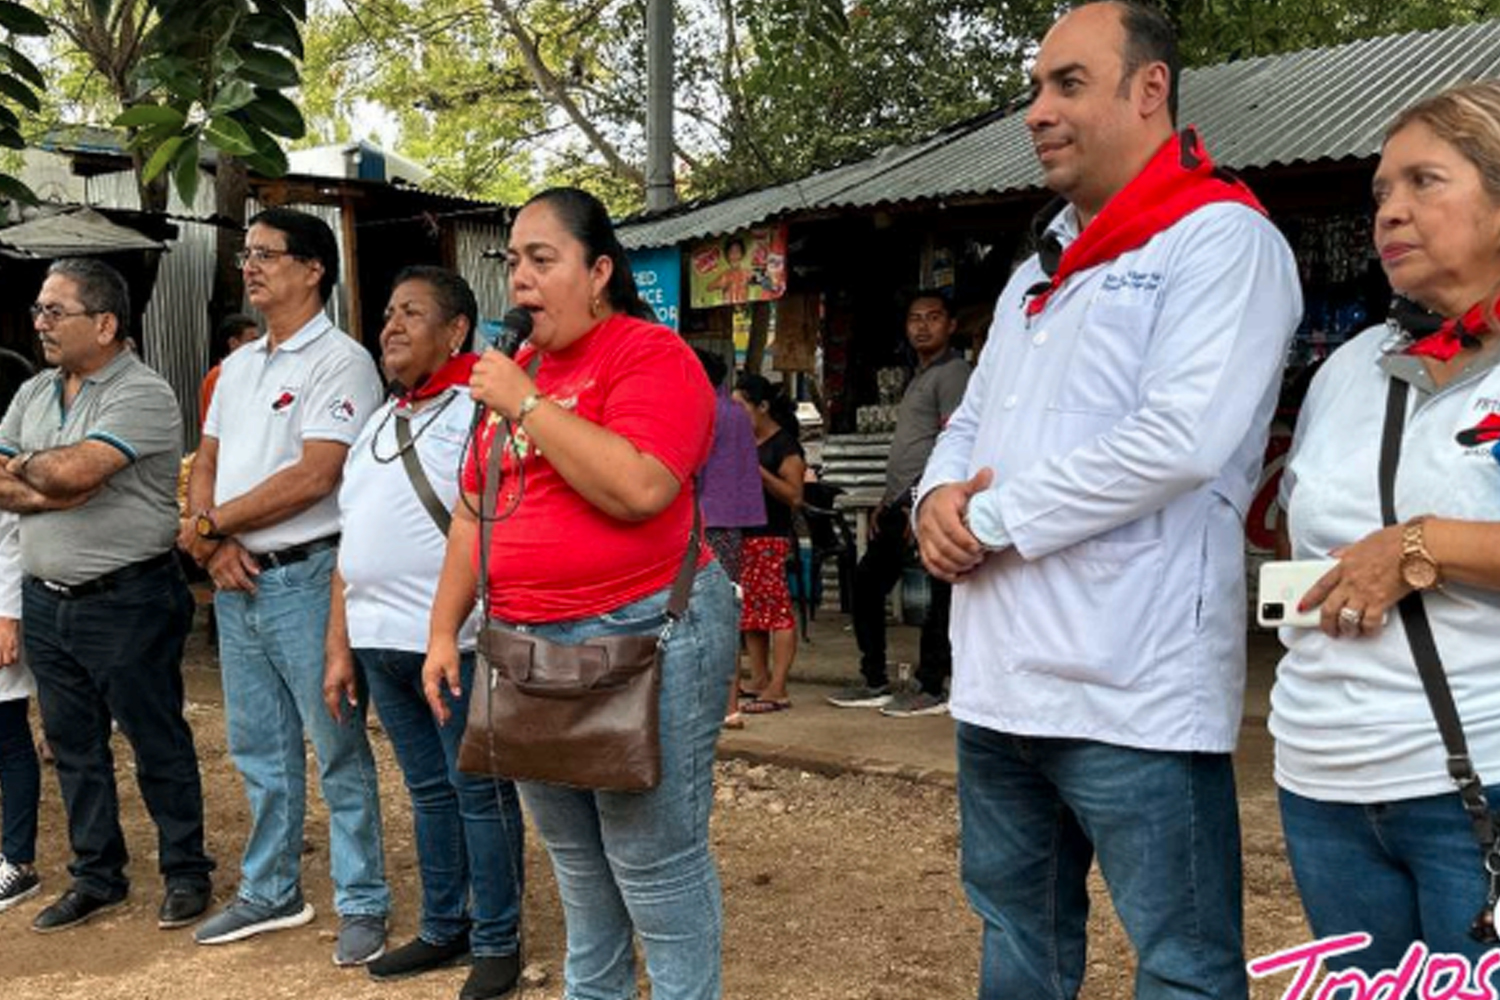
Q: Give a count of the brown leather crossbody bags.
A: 1